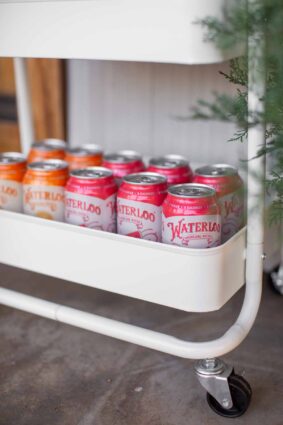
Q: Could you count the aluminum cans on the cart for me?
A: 10